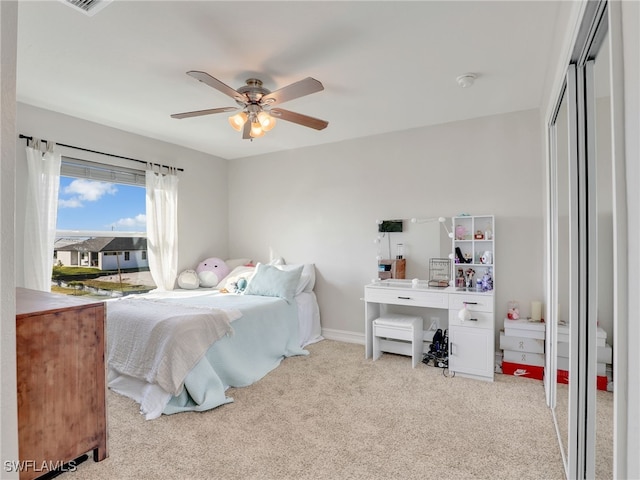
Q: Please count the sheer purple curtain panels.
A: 0